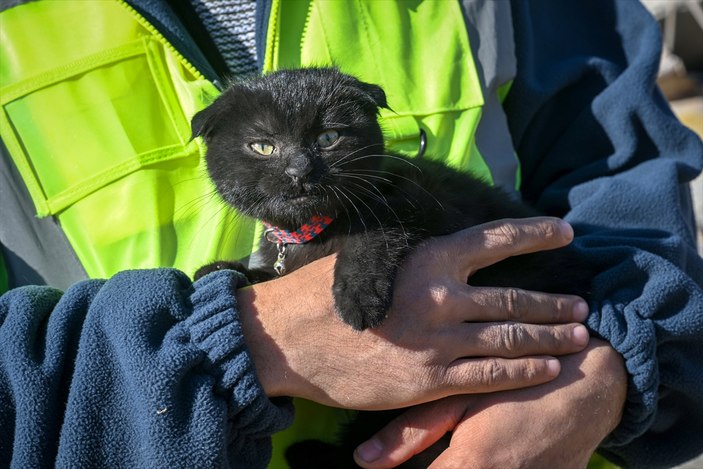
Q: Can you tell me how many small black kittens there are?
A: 1